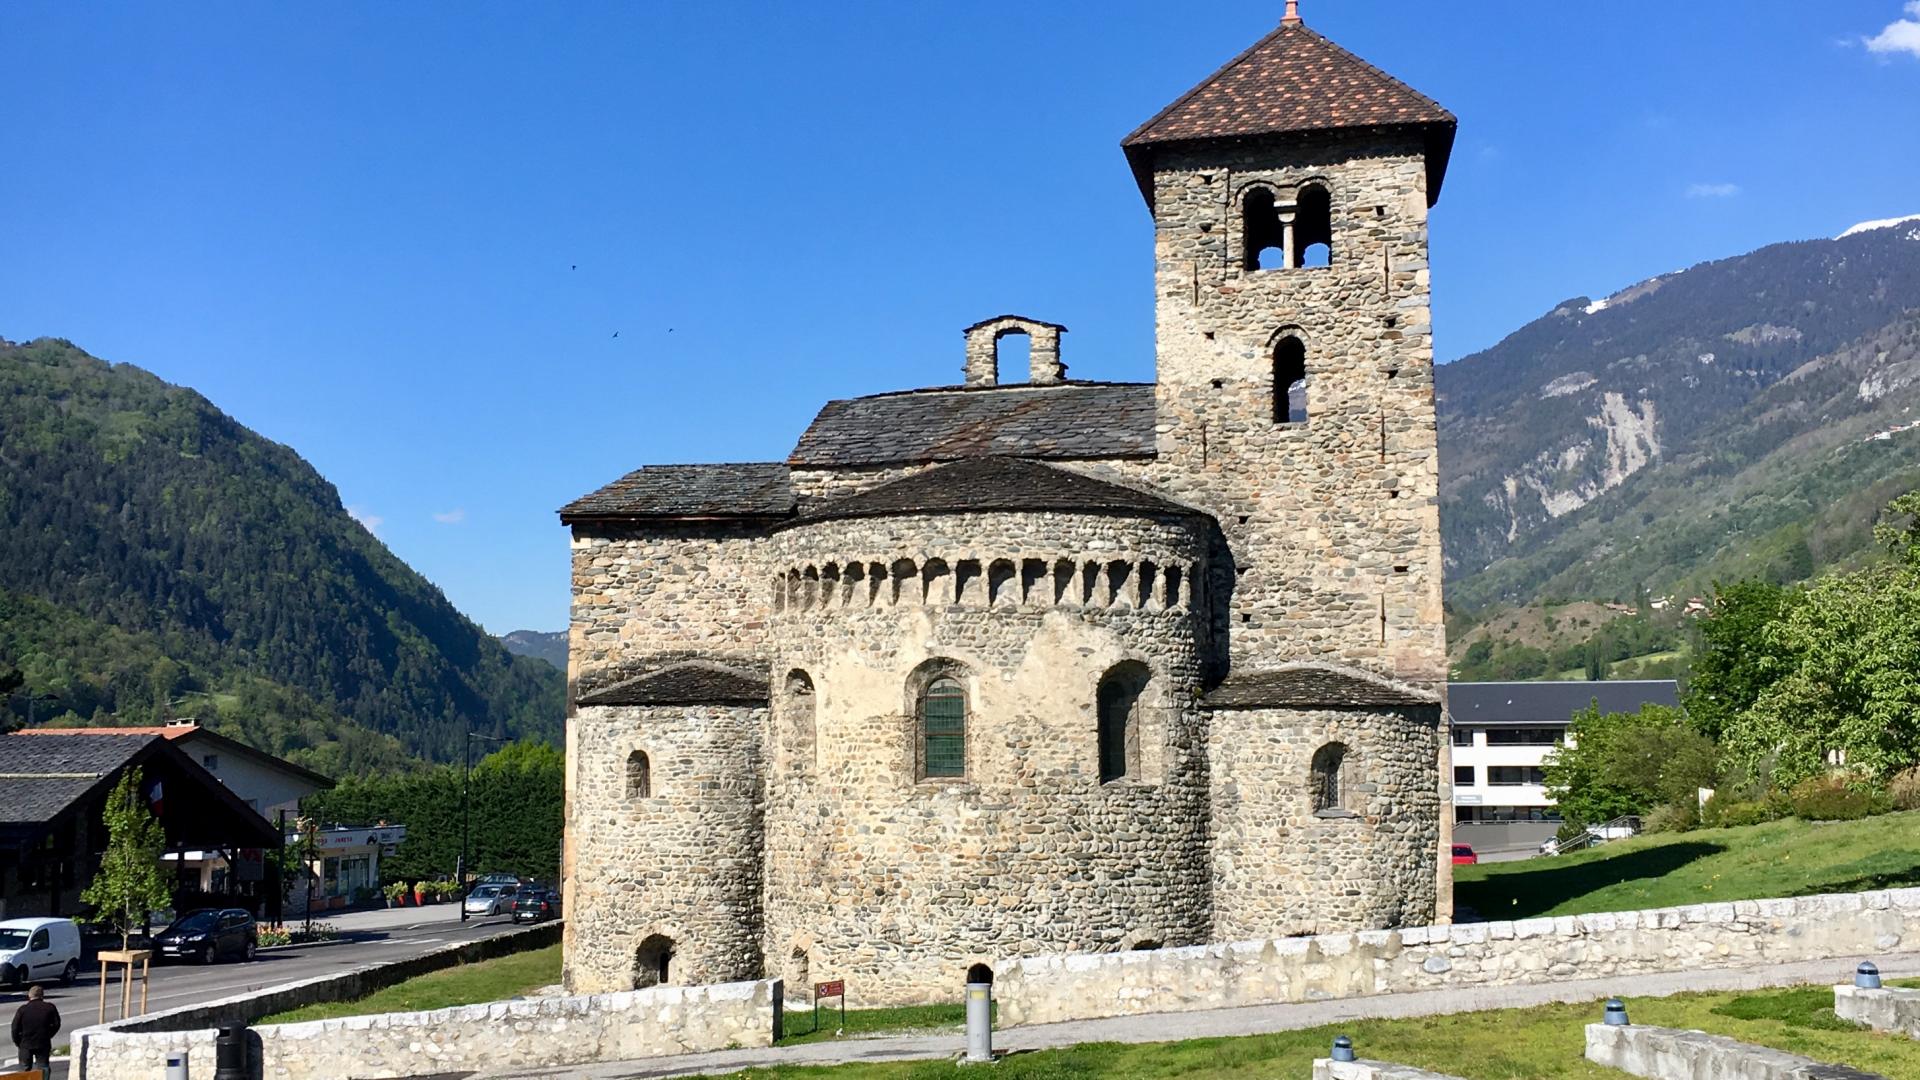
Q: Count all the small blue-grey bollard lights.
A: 3